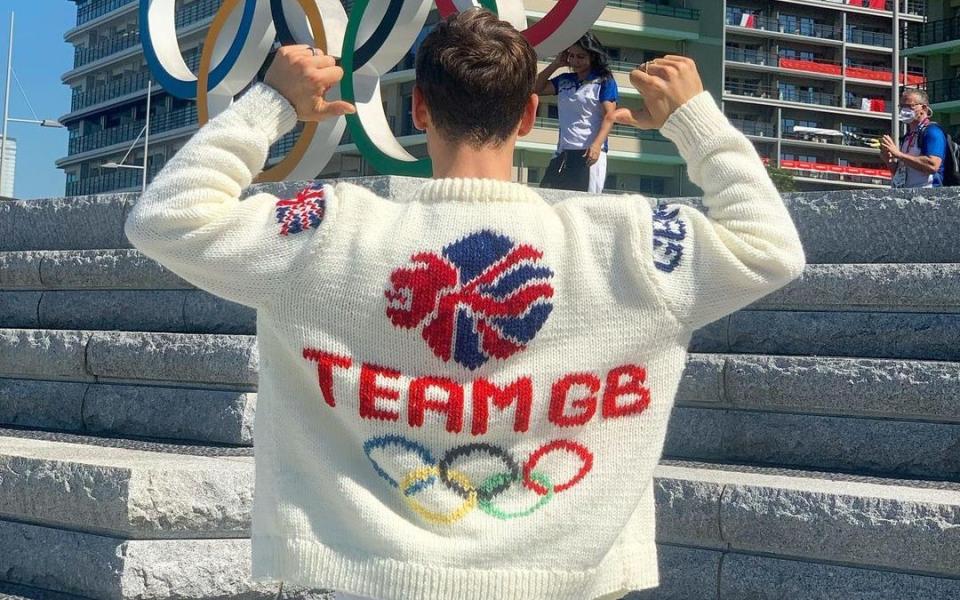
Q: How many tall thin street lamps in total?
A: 2